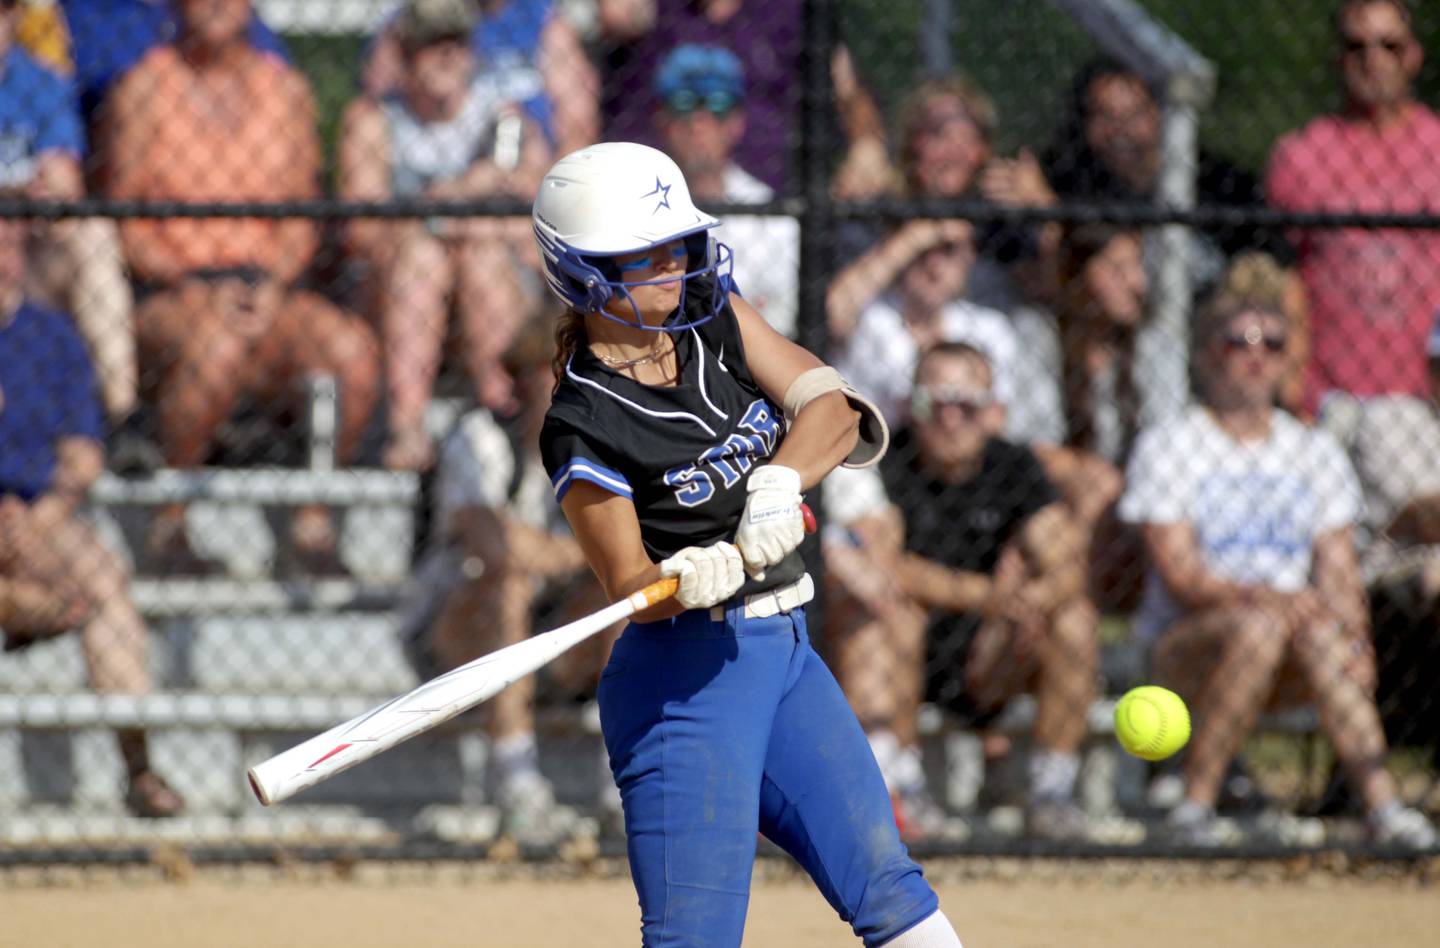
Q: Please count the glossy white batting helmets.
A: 1